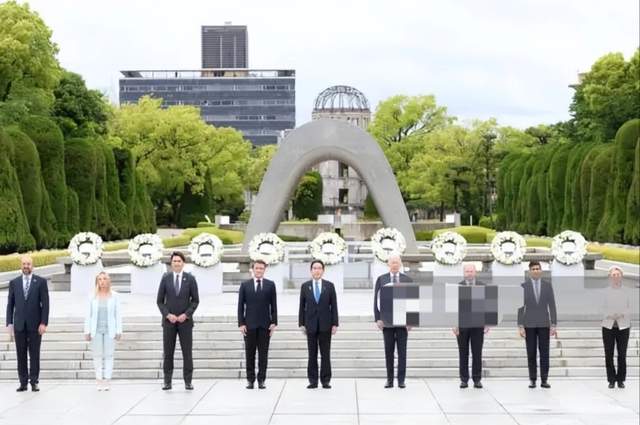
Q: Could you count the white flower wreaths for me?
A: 9